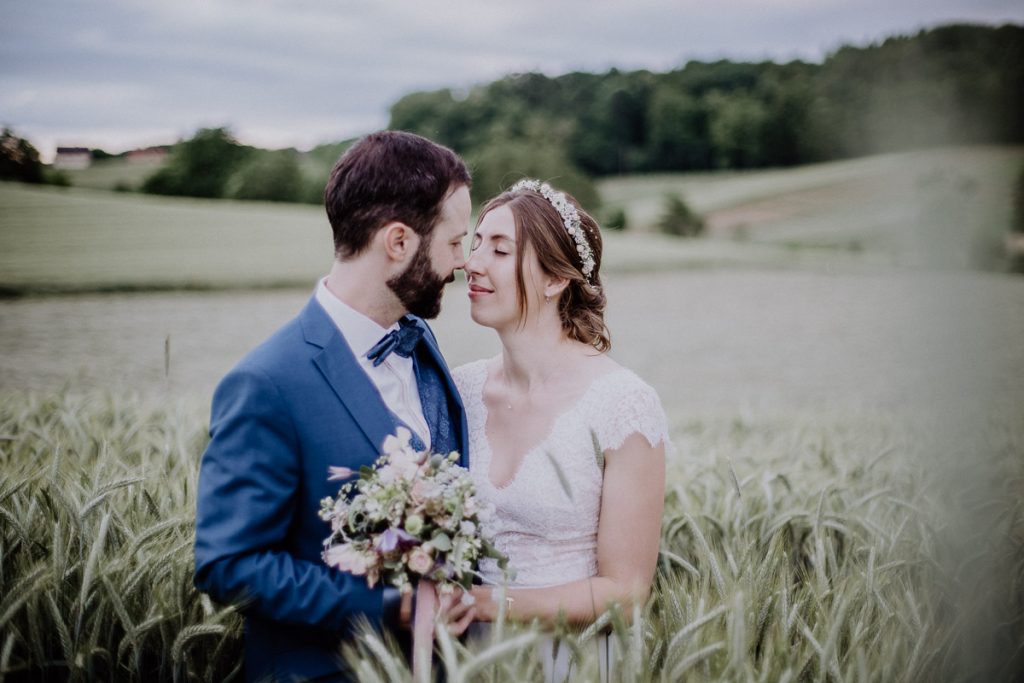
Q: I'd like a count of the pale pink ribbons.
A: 1